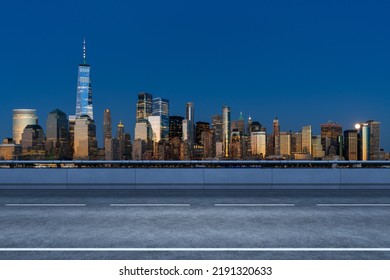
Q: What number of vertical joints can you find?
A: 5